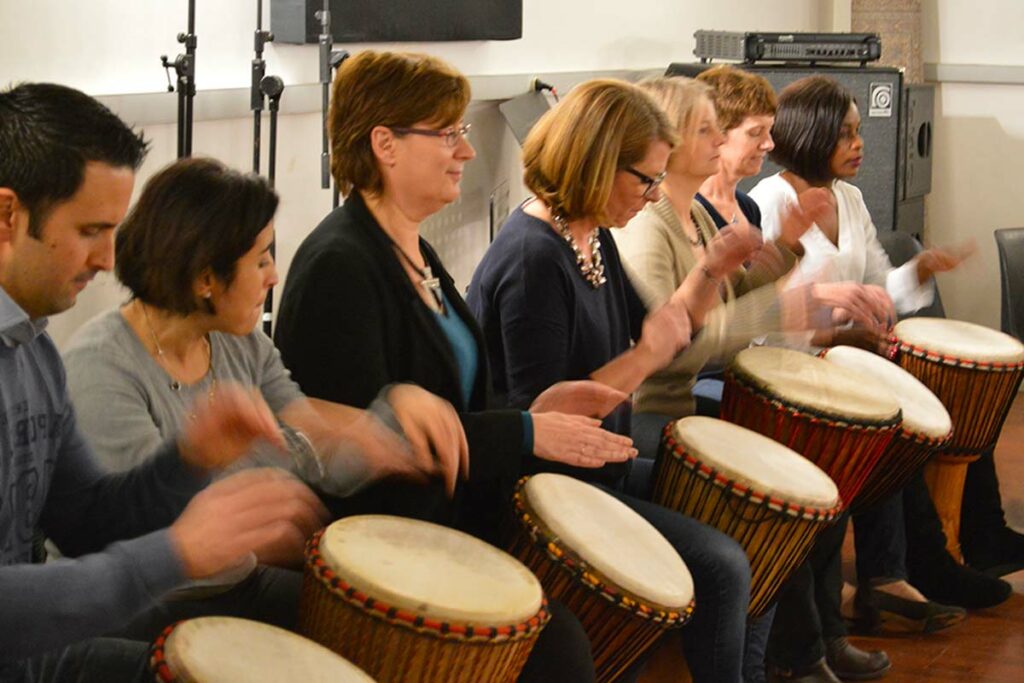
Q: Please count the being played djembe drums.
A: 7